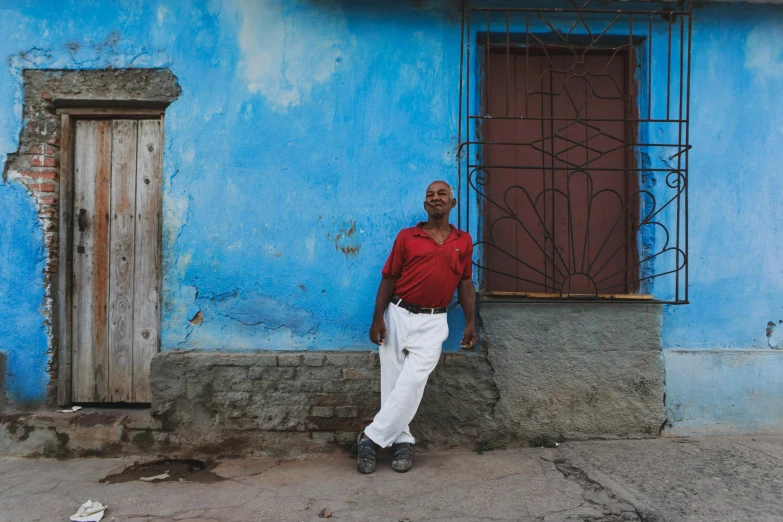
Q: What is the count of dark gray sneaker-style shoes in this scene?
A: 2